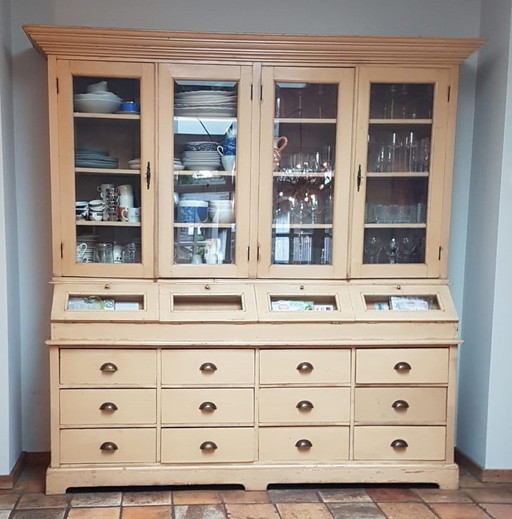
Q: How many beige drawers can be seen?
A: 12